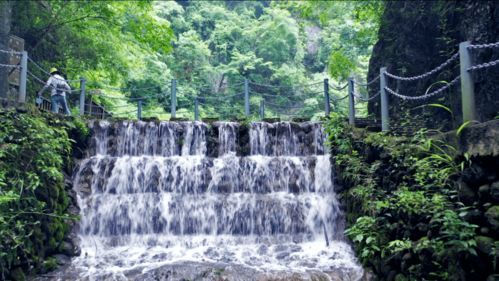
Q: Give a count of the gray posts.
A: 11